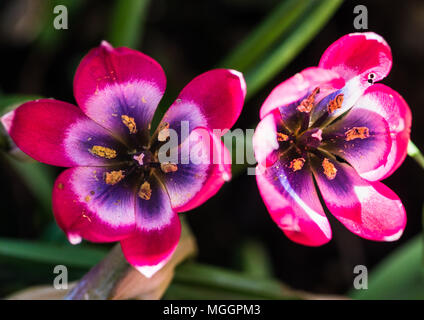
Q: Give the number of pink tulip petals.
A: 12